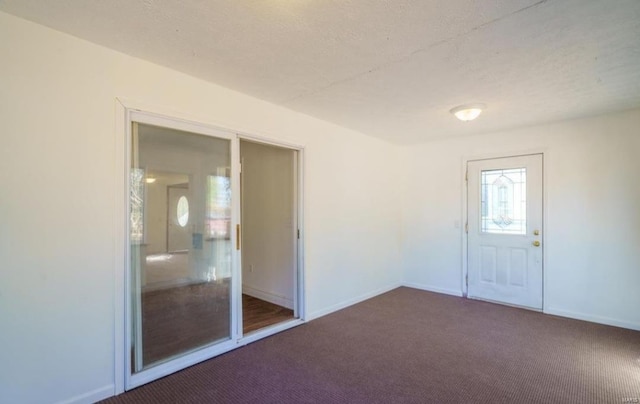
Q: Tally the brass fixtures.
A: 3